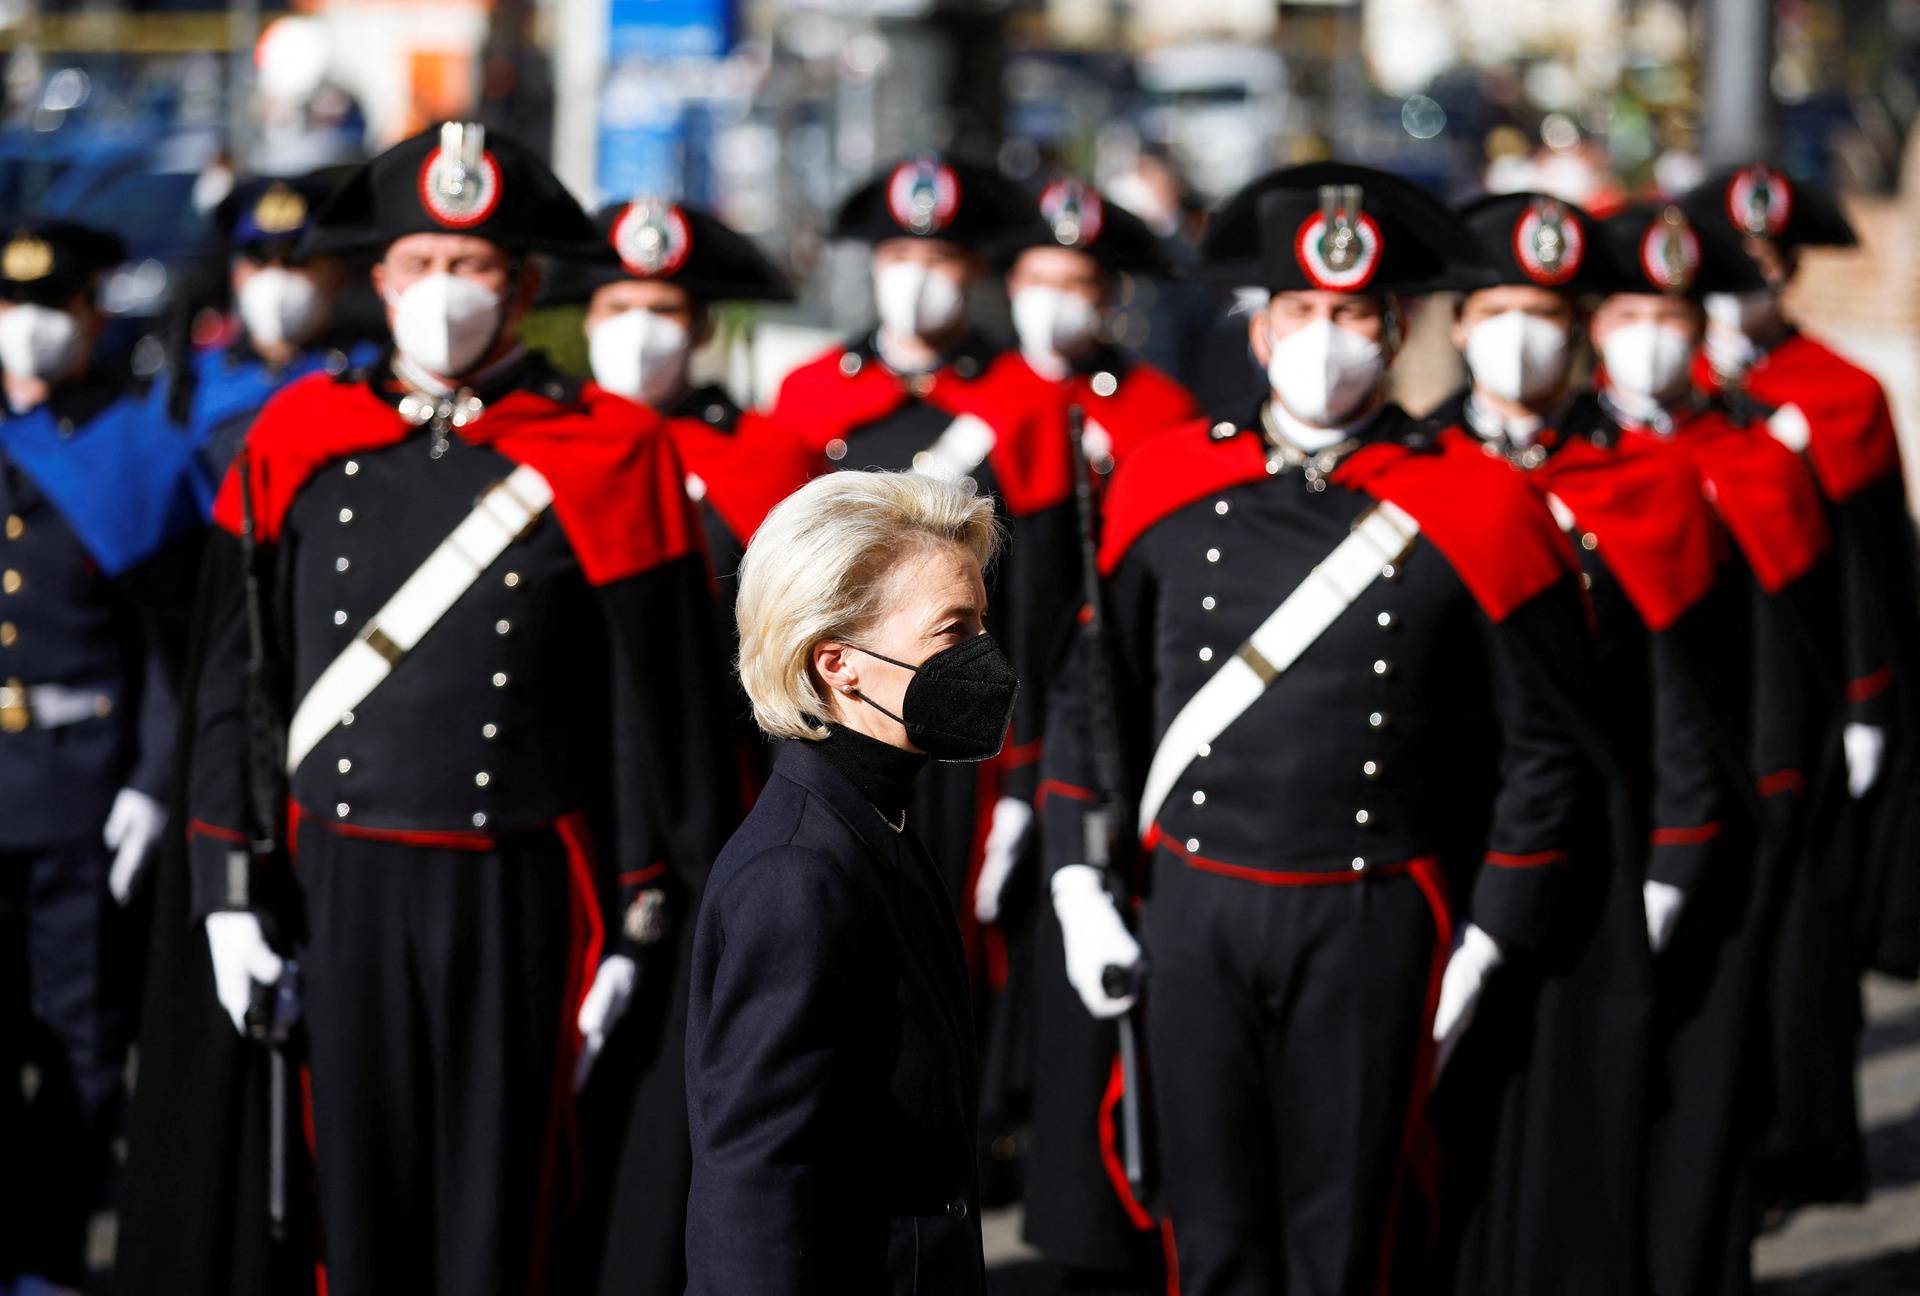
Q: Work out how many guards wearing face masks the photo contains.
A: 10